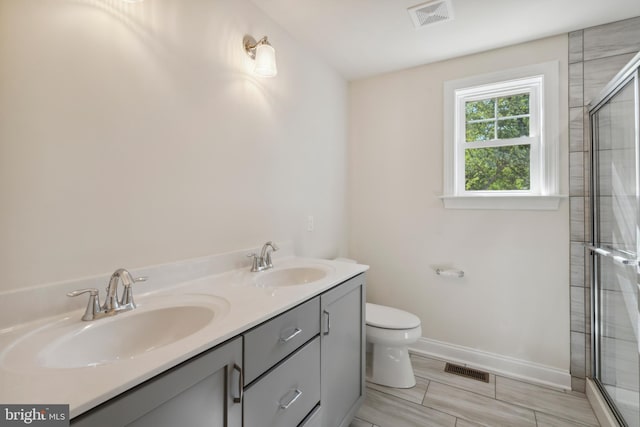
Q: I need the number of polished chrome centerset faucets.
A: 2